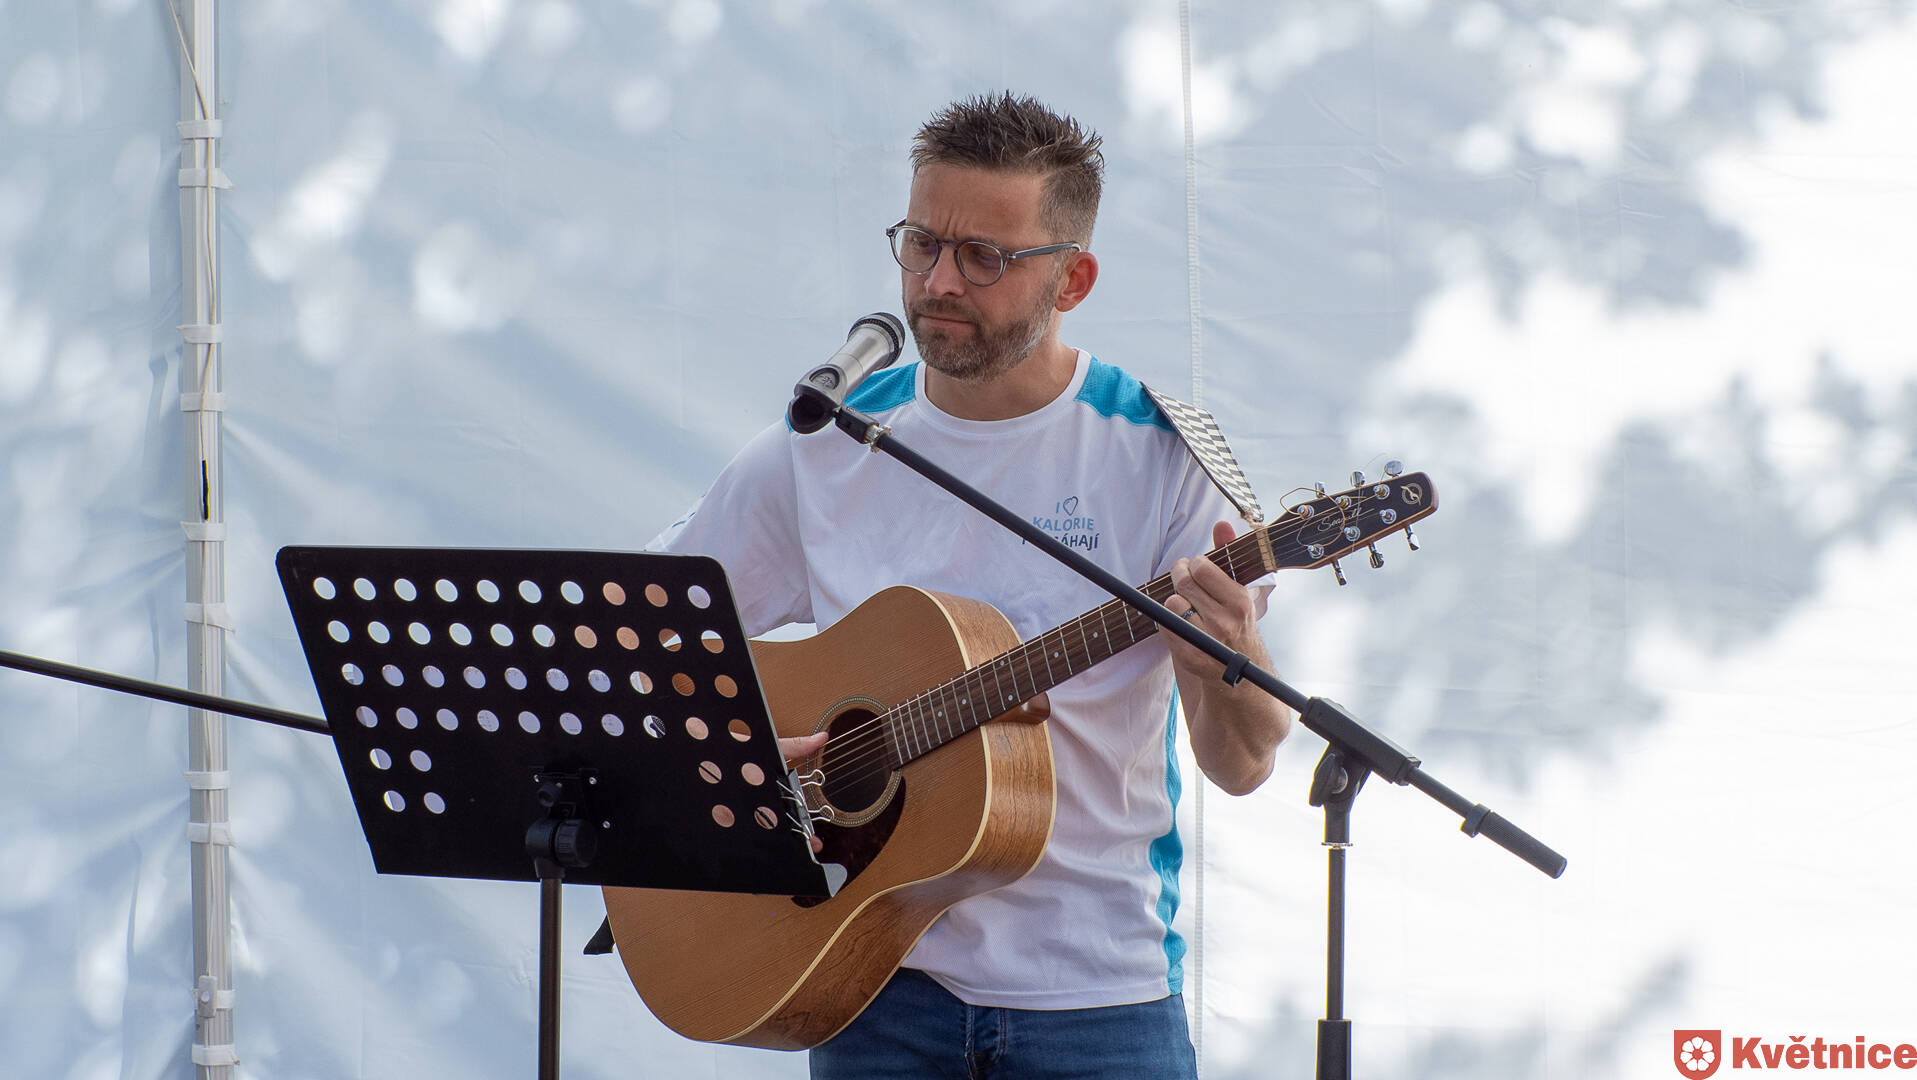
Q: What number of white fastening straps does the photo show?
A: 10